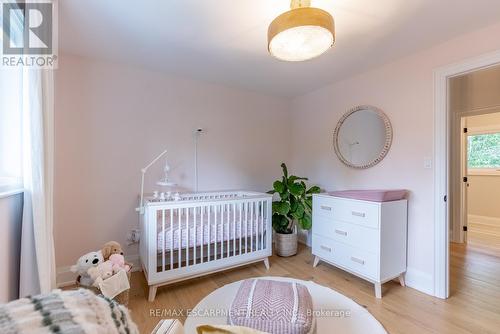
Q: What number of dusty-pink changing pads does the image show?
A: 1